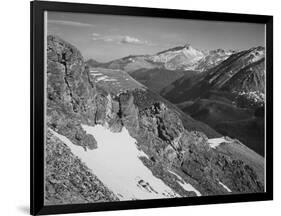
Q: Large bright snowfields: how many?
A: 1